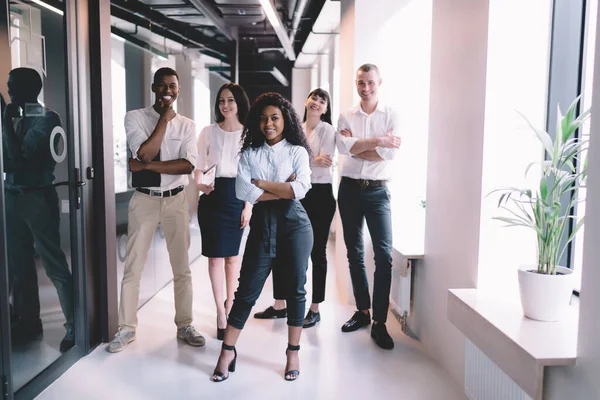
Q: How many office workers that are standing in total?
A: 5